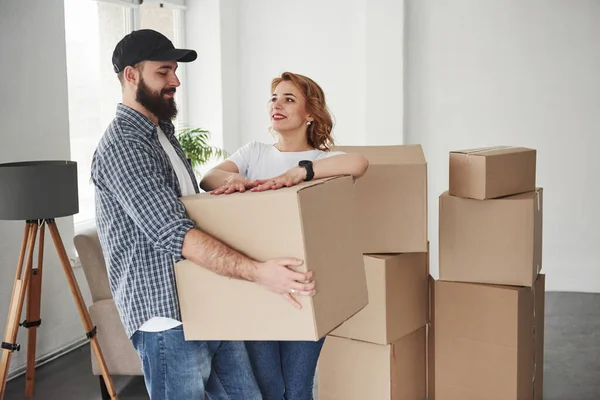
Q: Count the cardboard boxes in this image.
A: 7